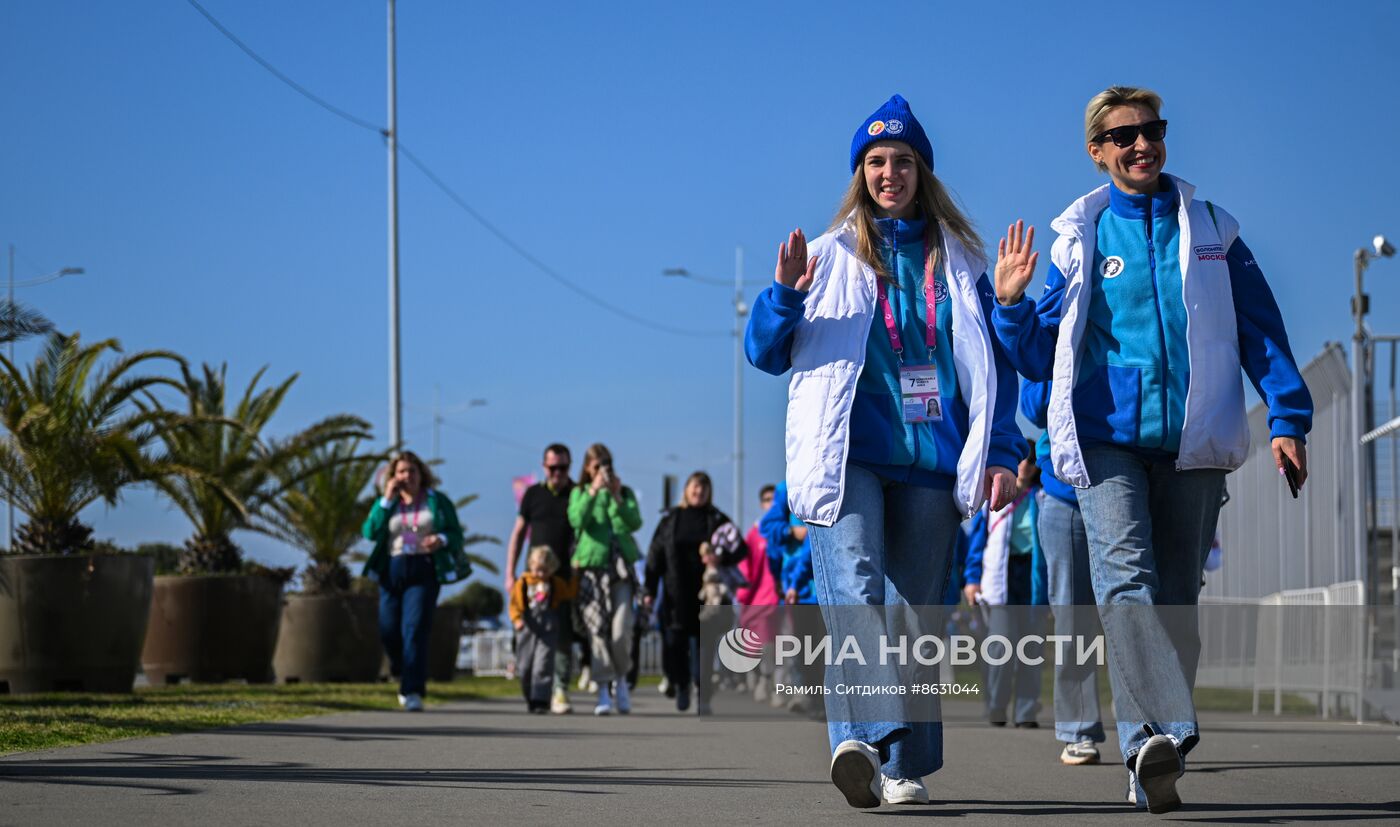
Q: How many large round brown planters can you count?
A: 4